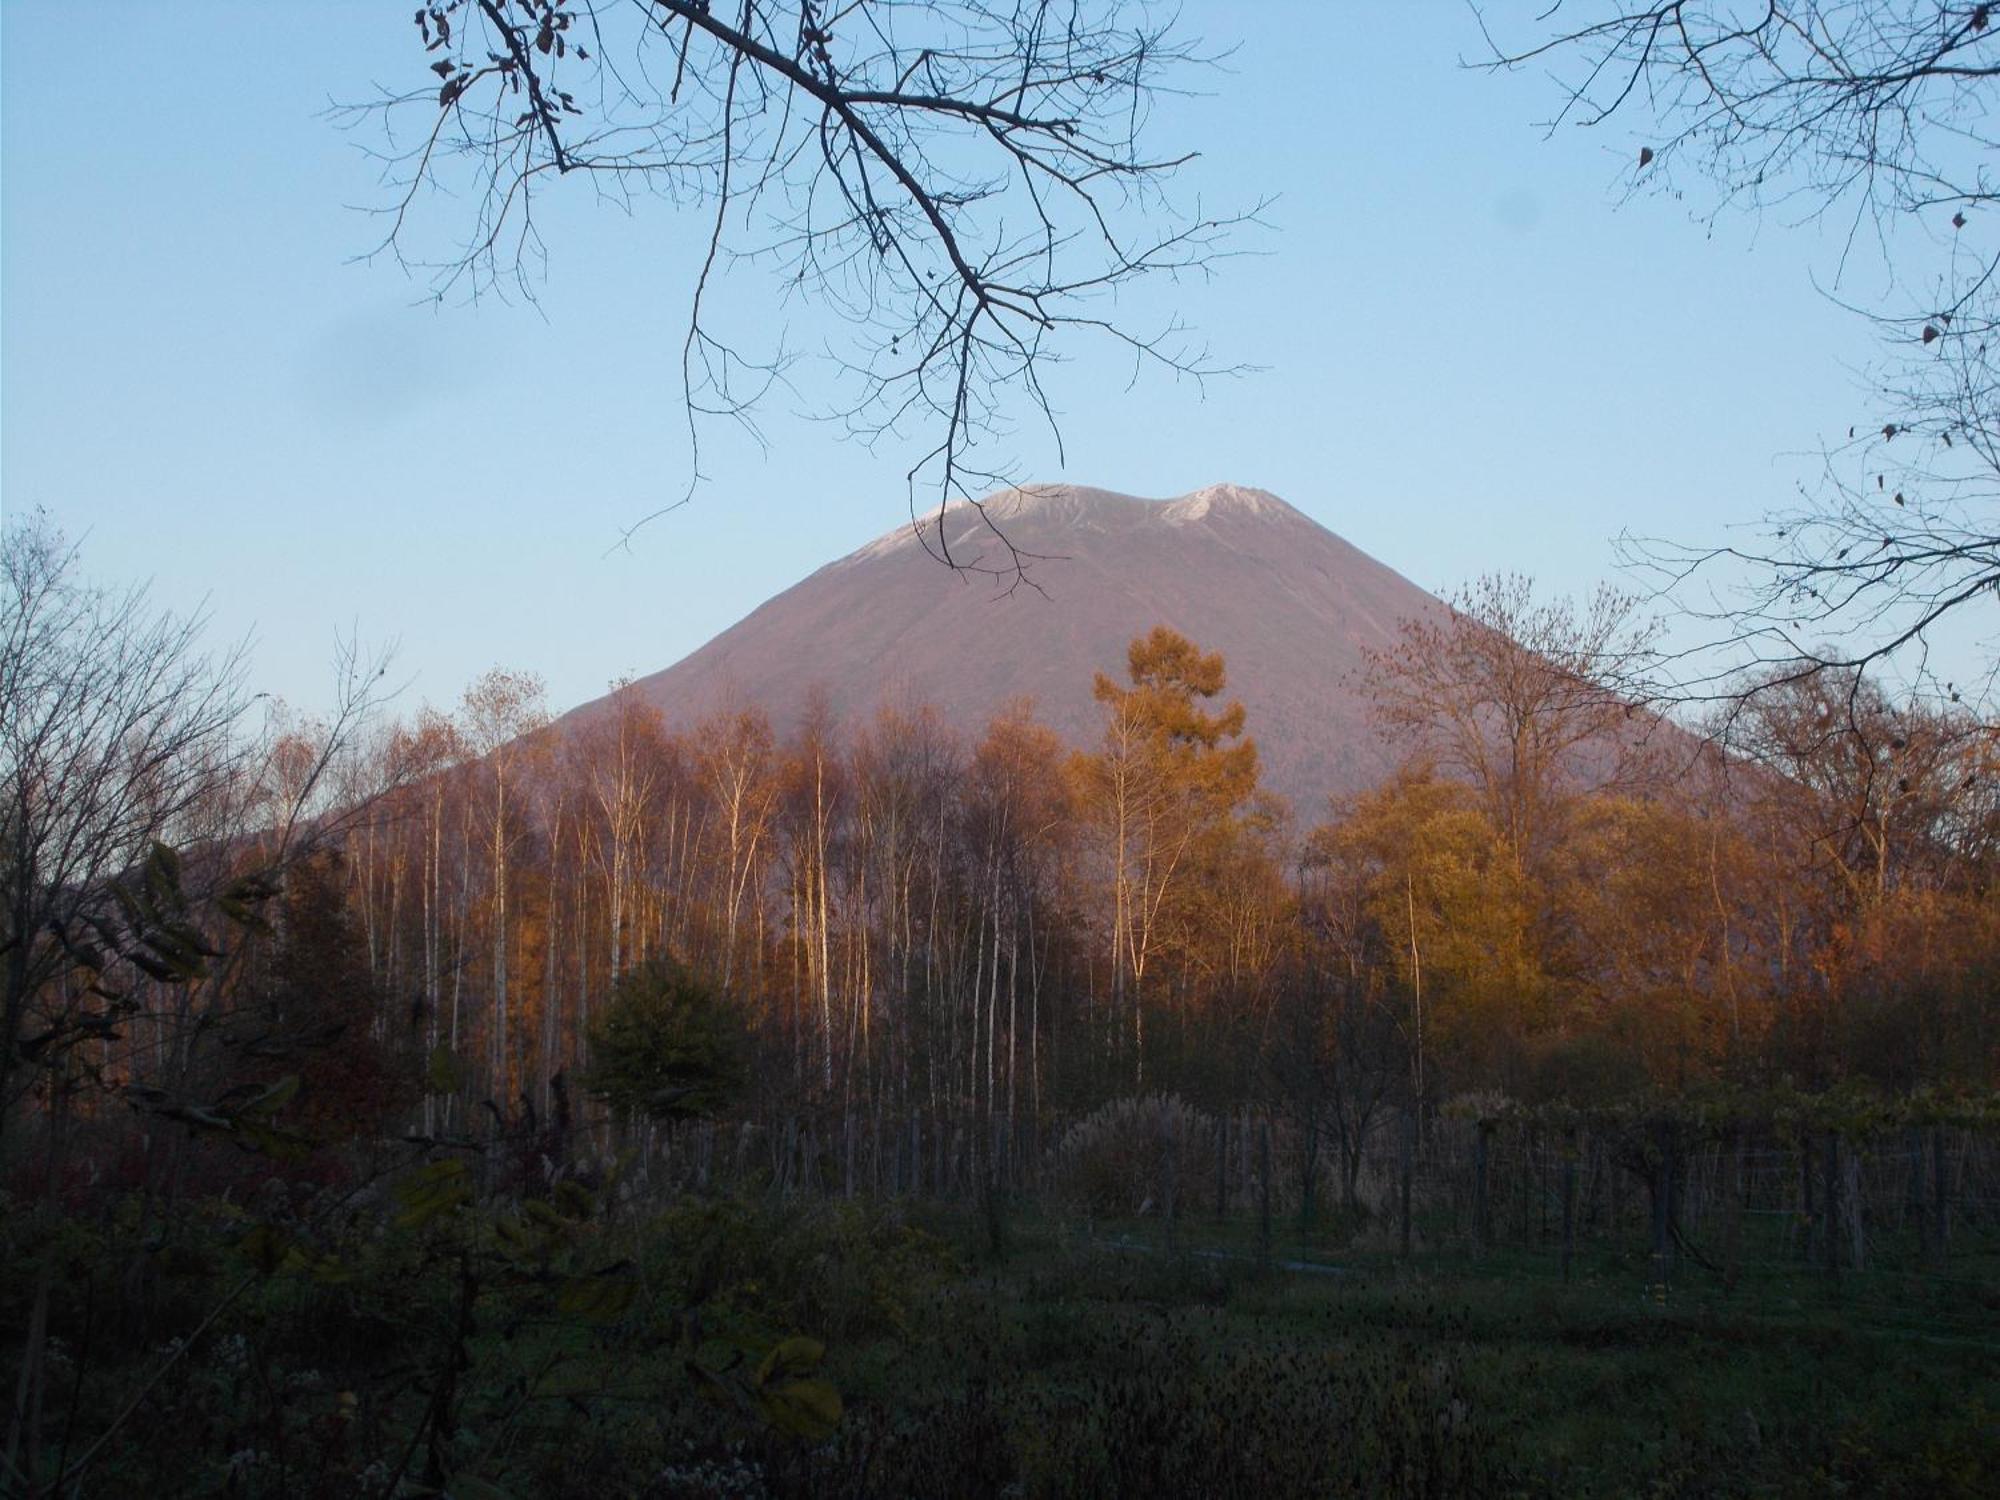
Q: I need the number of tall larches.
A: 1